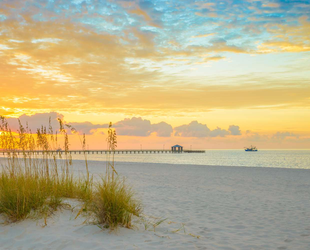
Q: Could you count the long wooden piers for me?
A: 1